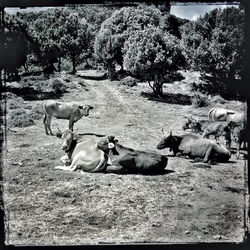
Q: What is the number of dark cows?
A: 2